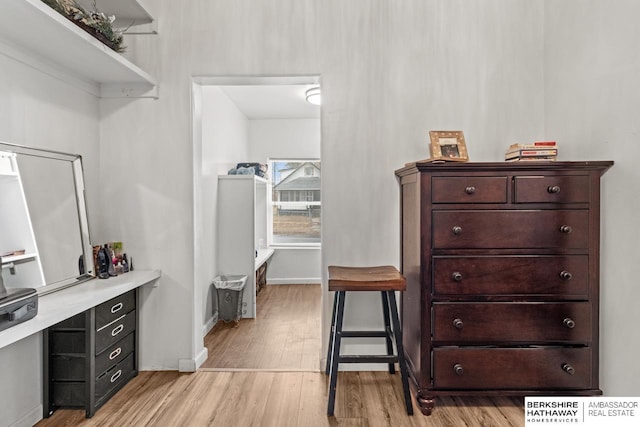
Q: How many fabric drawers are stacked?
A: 4